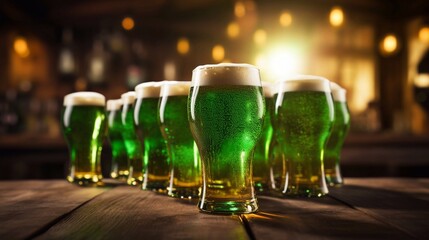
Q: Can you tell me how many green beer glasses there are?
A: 9